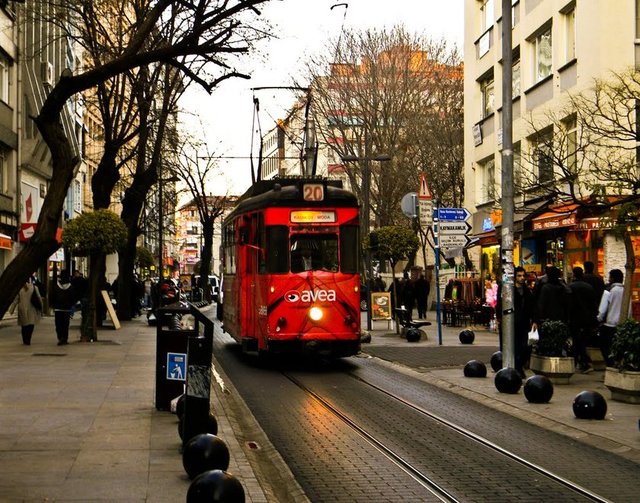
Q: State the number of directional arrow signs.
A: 3